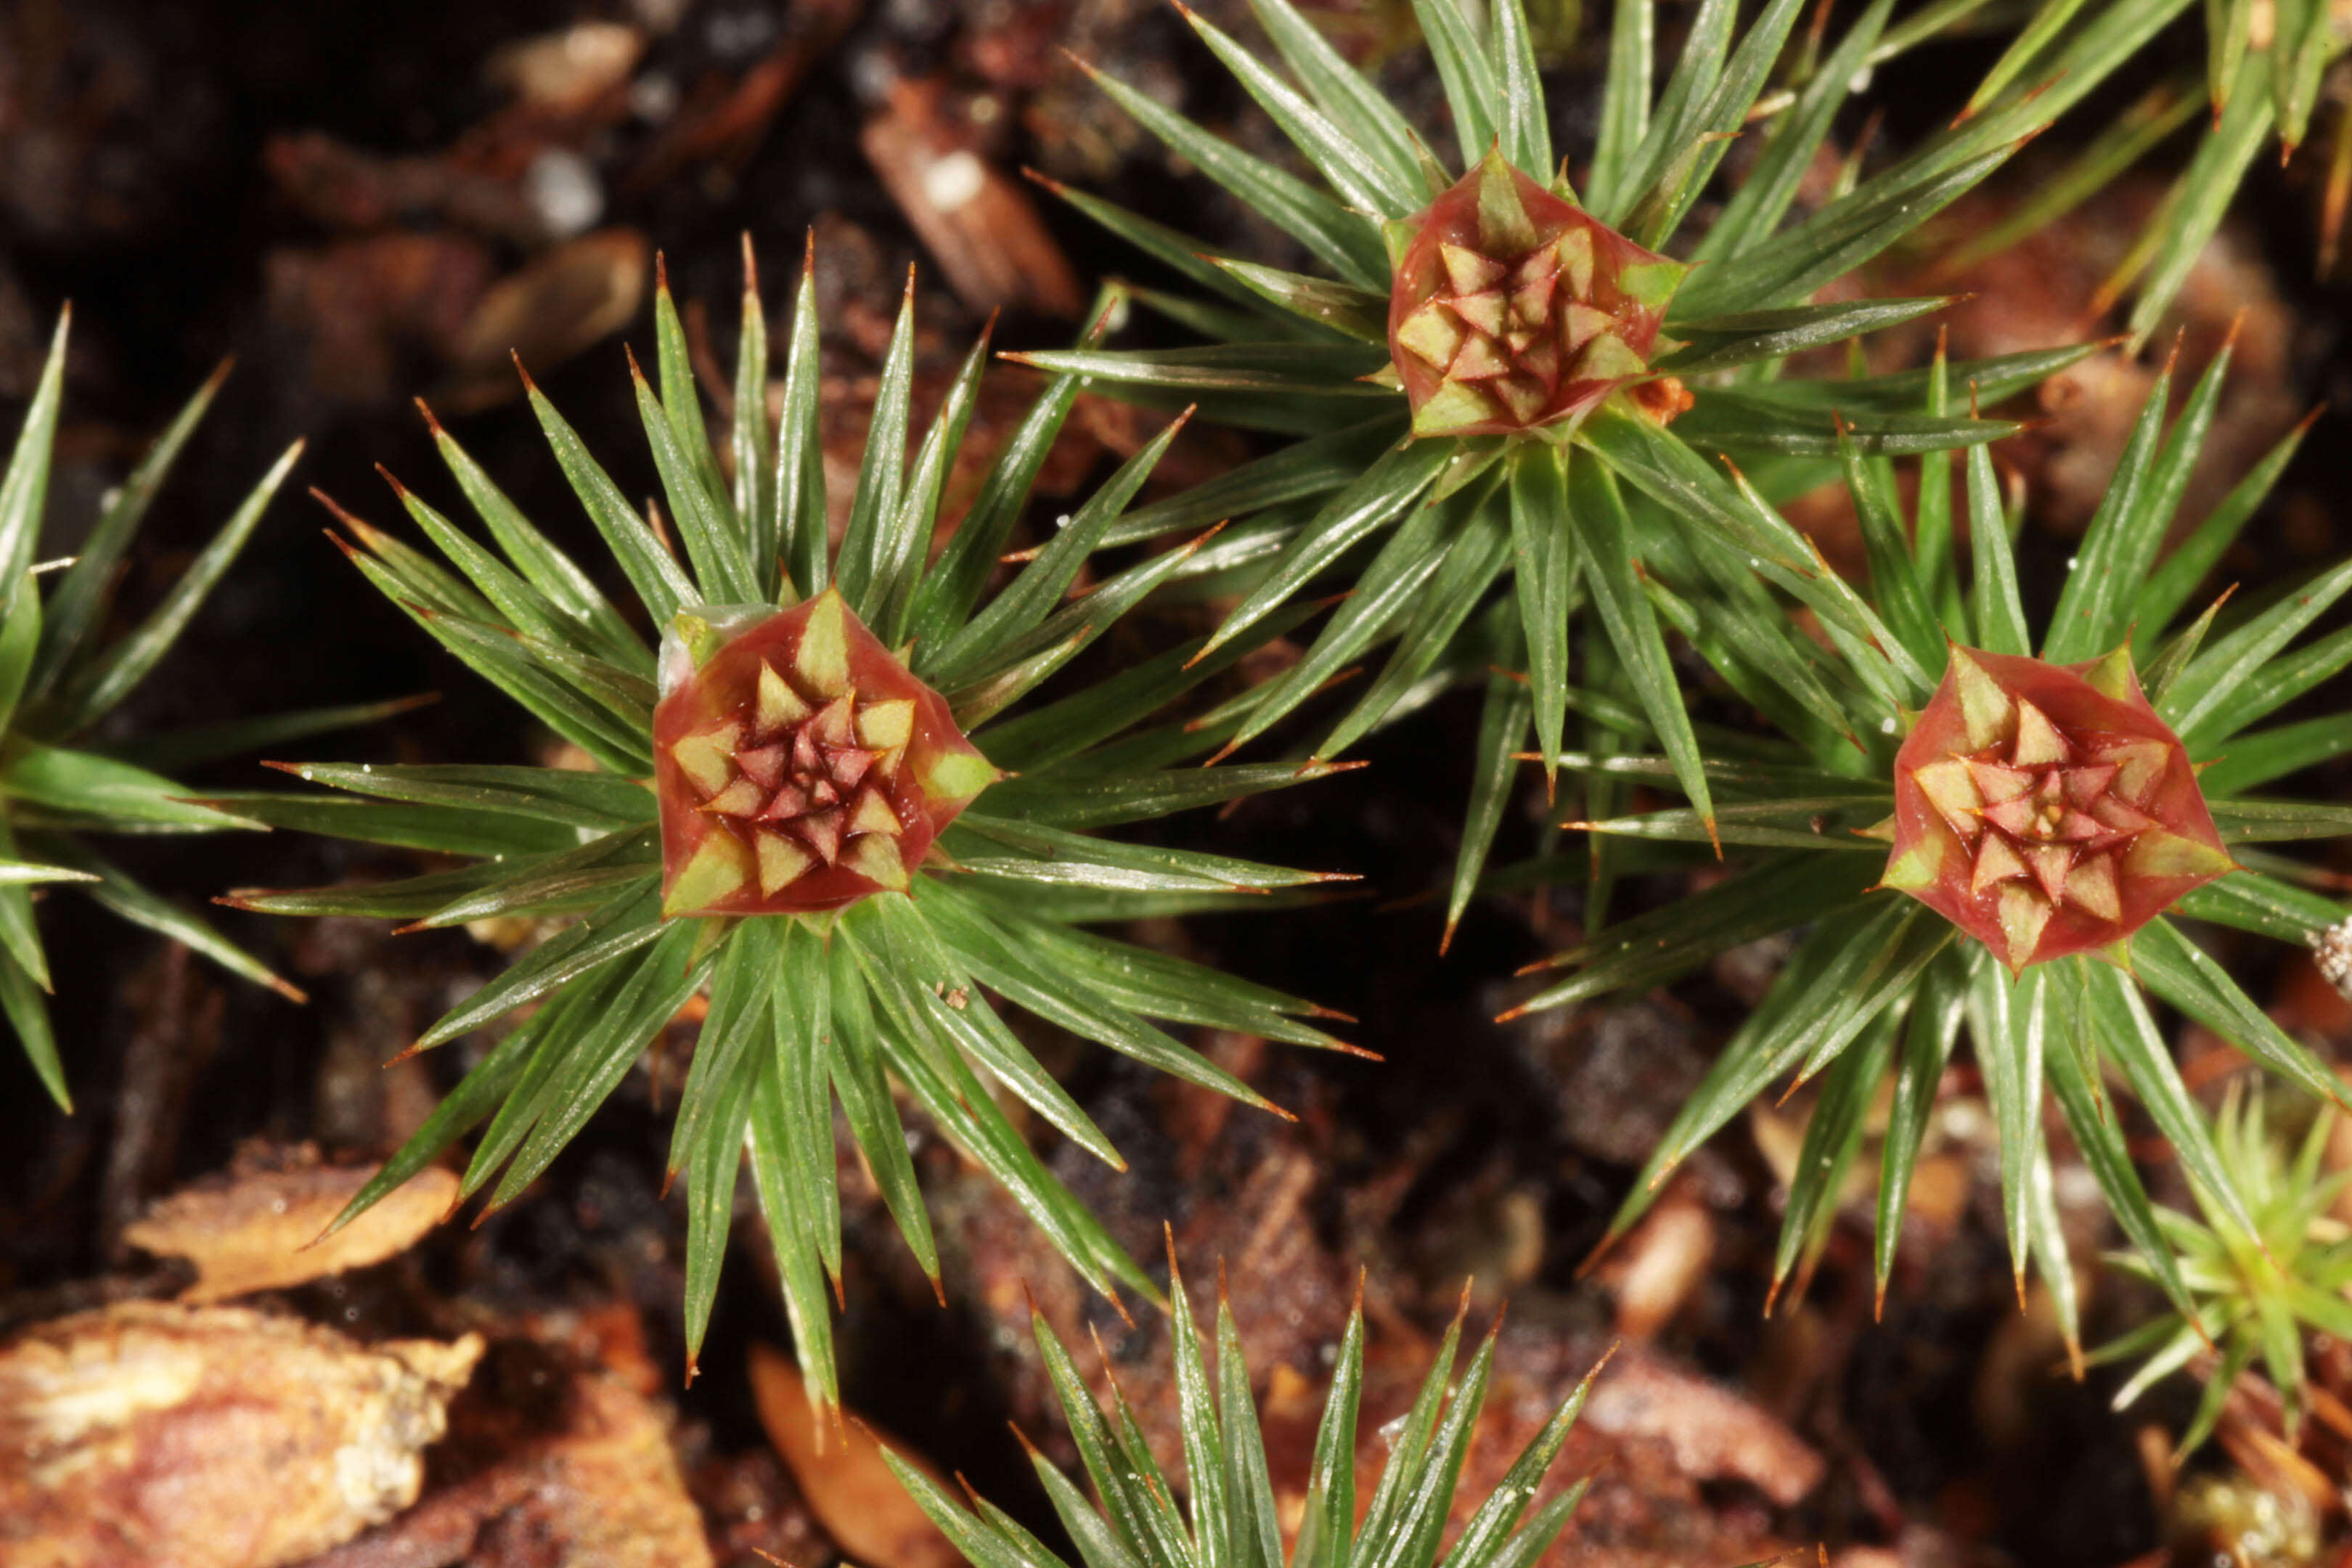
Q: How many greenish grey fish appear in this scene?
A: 0